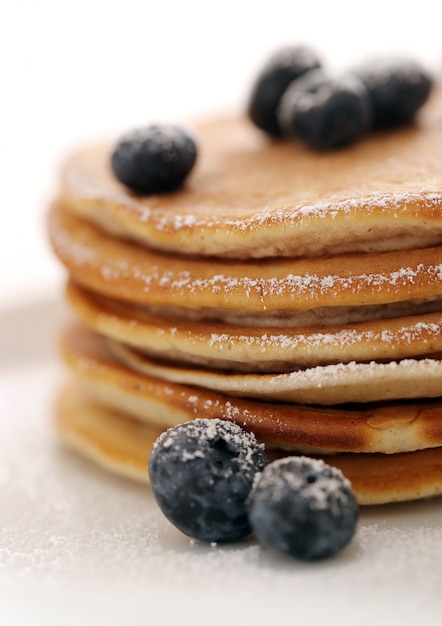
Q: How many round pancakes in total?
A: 6